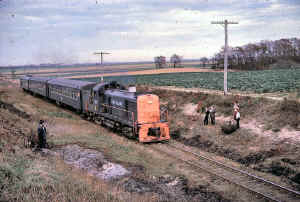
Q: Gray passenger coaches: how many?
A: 3